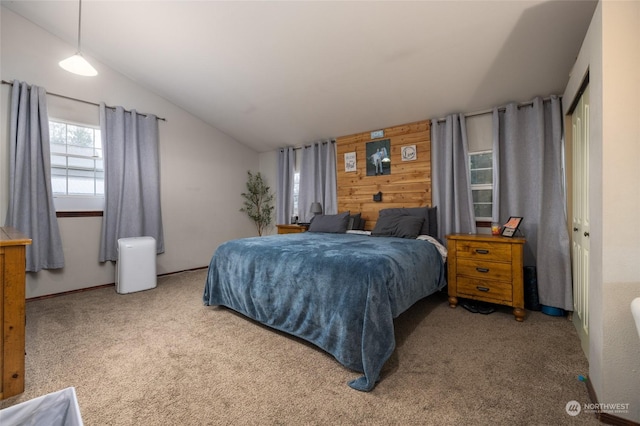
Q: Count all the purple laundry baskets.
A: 0